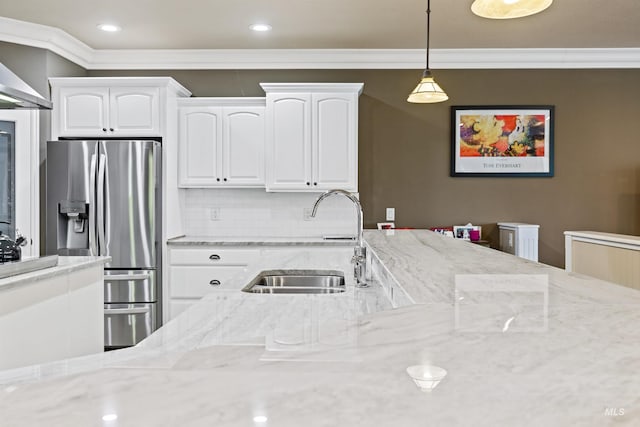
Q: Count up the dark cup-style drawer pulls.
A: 2